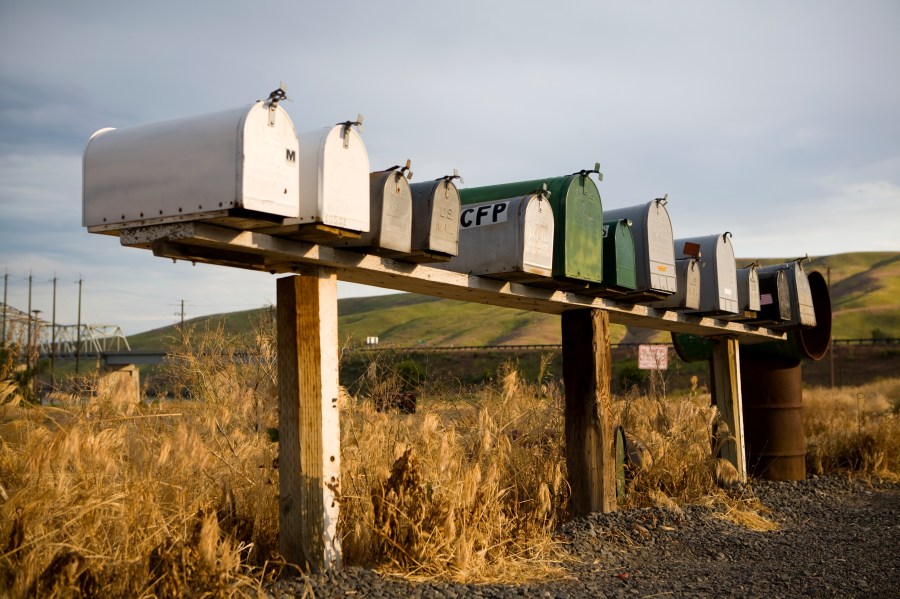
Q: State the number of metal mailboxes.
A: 13